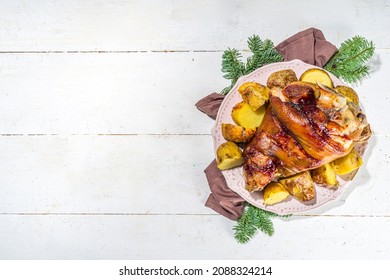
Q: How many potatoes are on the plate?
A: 11